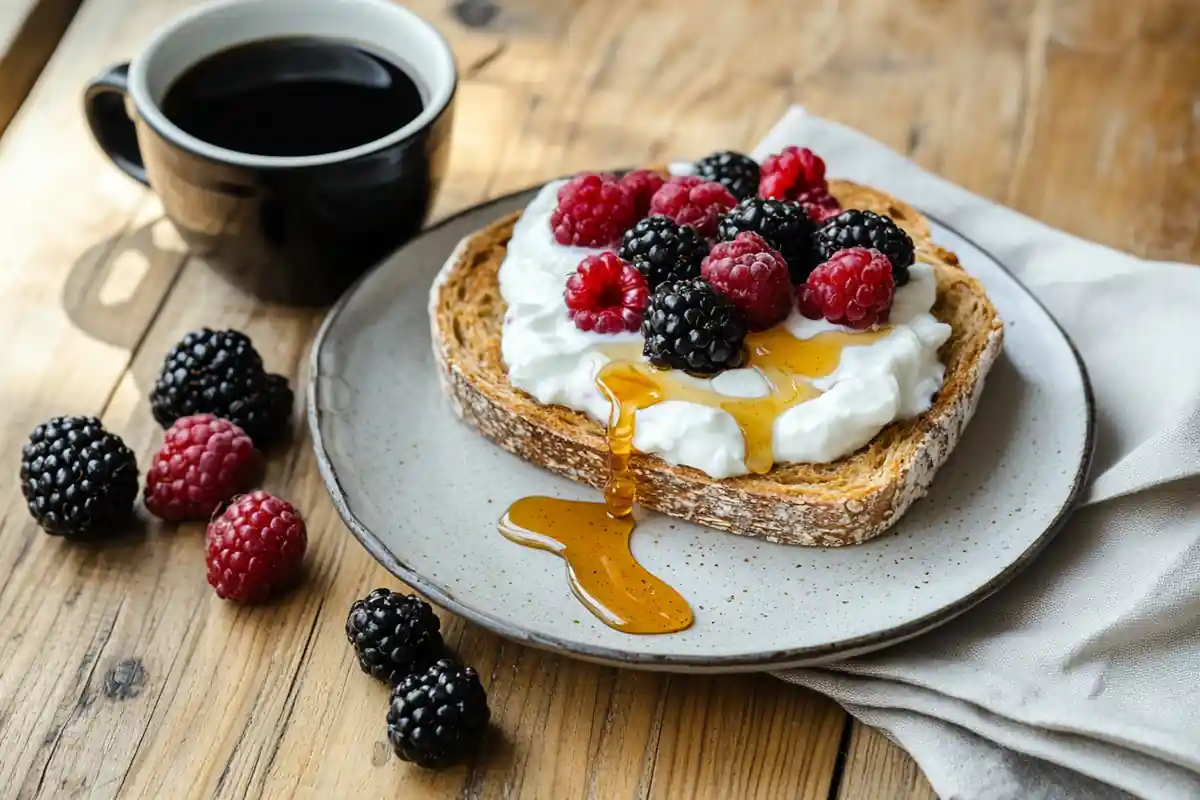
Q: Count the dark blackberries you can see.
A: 10